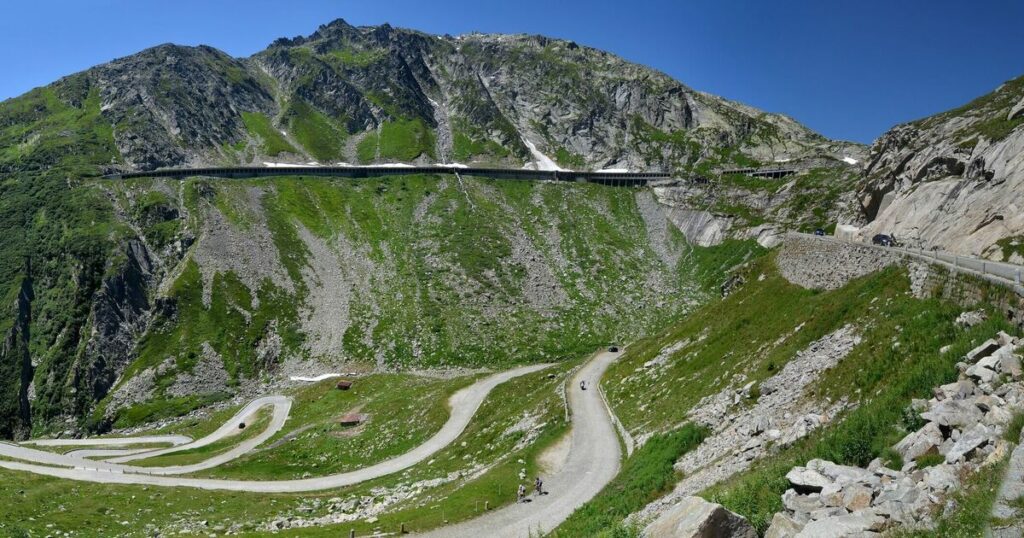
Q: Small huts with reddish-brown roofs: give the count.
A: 2